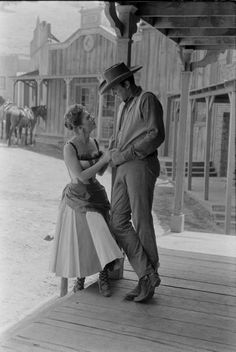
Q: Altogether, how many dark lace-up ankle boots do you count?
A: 2